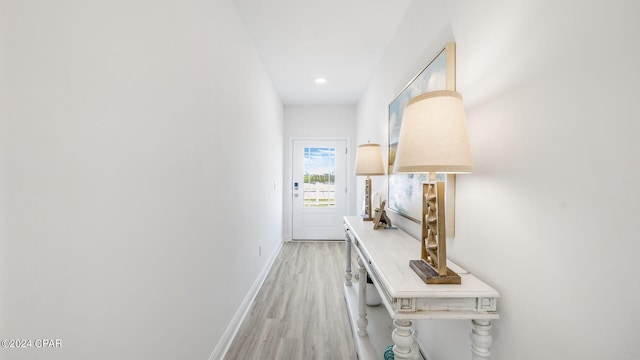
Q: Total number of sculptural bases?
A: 2